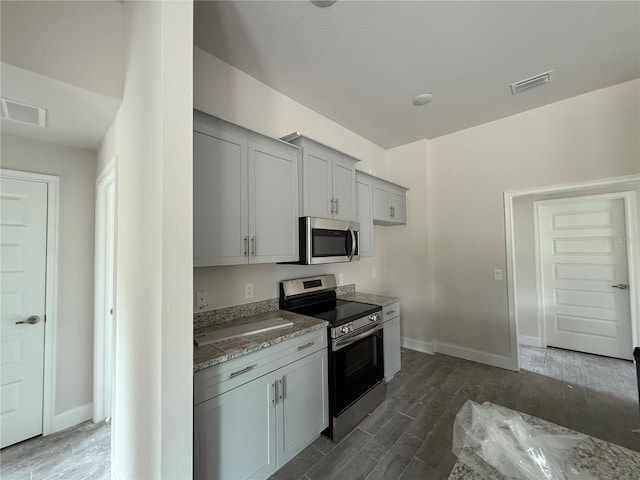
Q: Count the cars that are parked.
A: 0